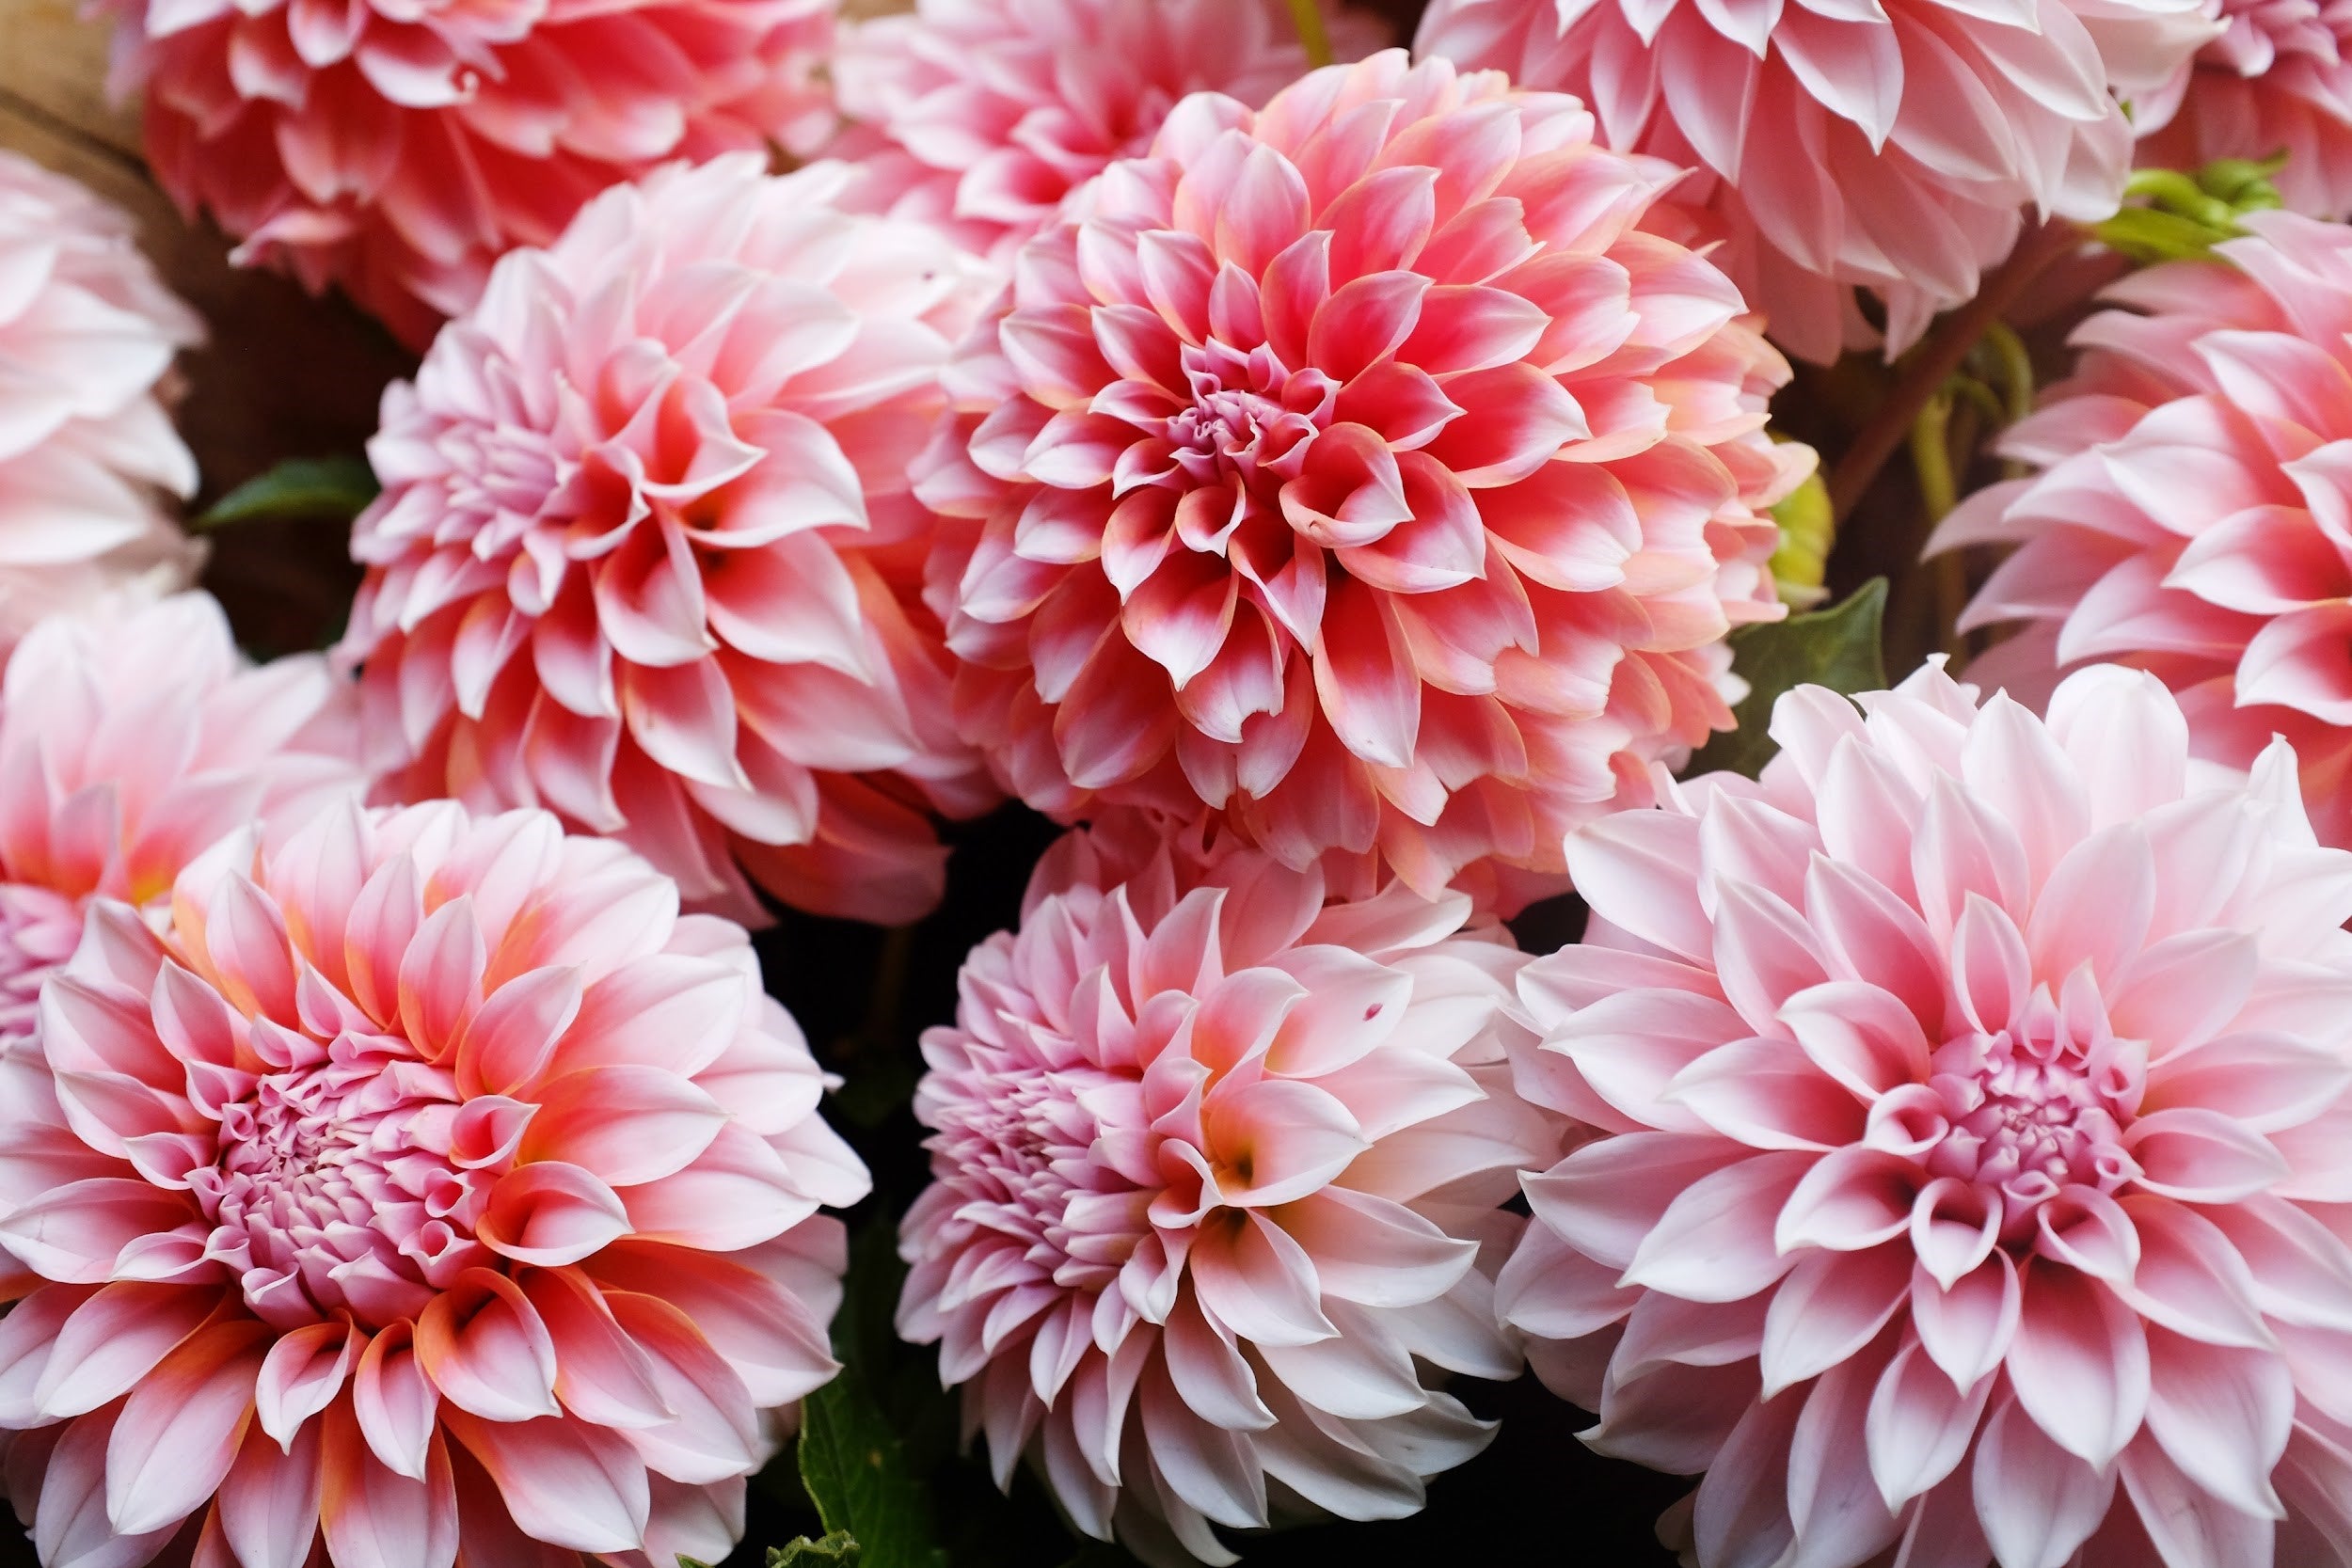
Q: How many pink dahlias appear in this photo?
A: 12